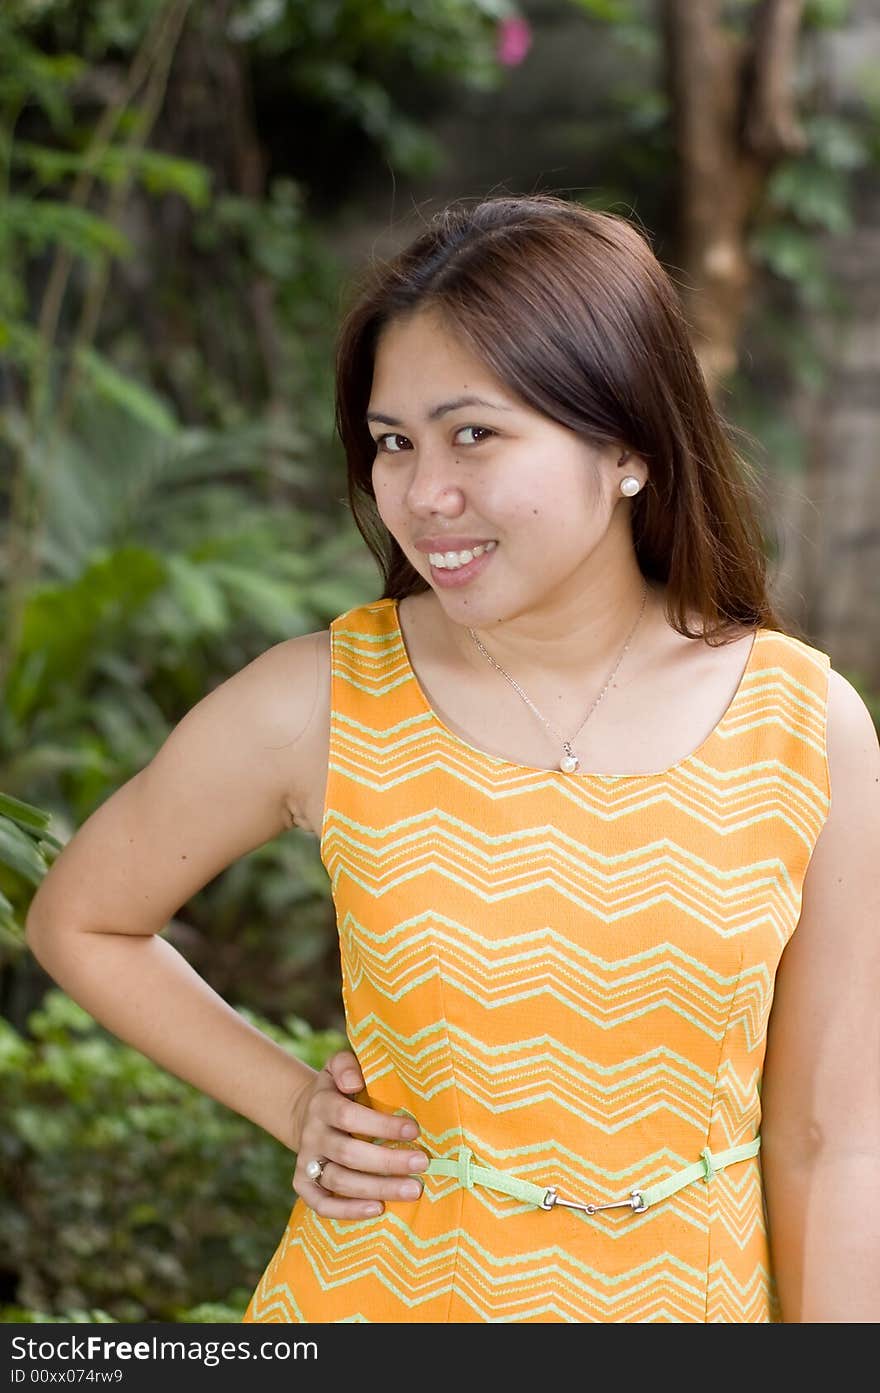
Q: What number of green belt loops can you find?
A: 2